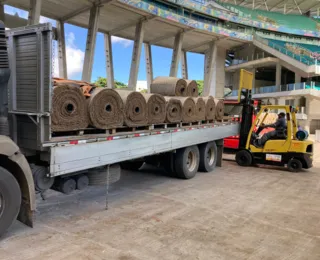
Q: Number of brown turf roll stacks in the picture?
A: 11